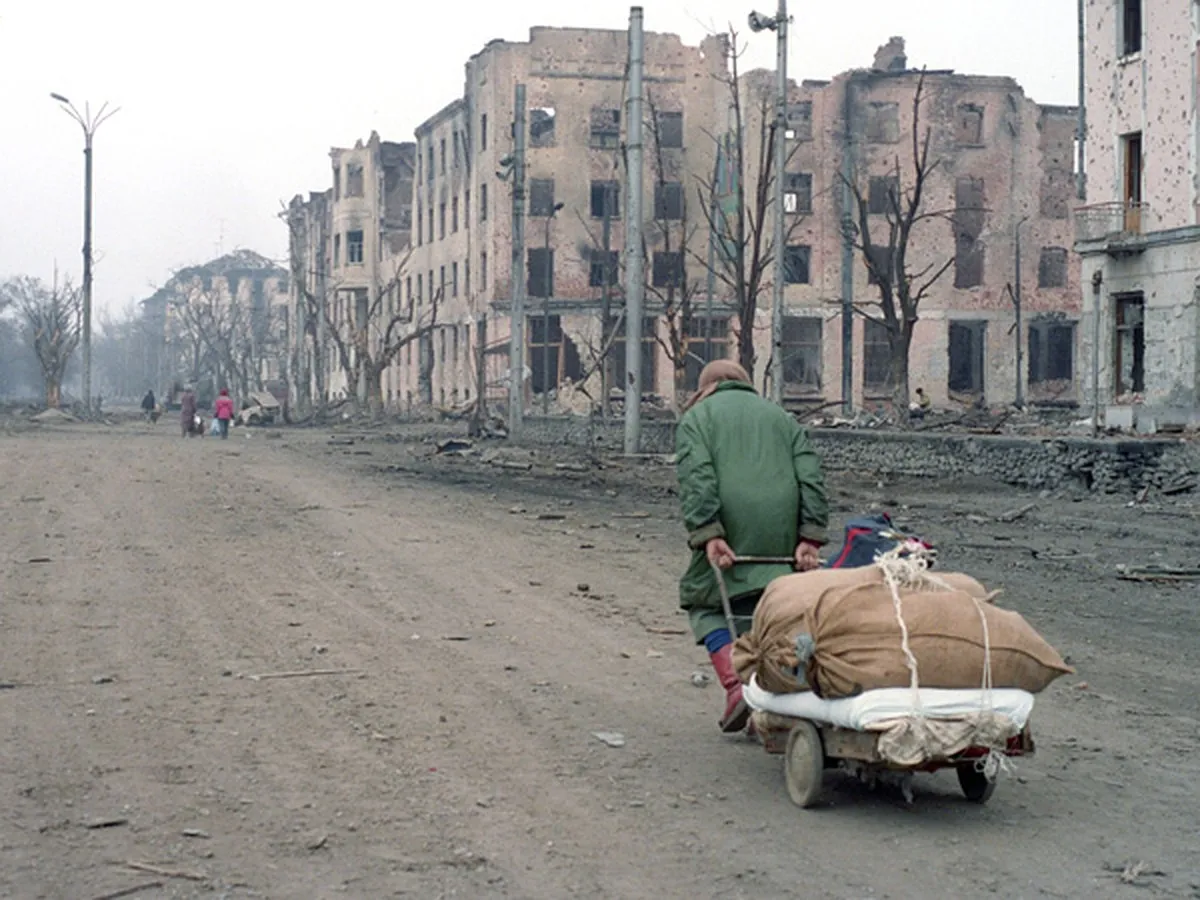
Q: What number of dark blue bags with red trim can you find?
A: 1